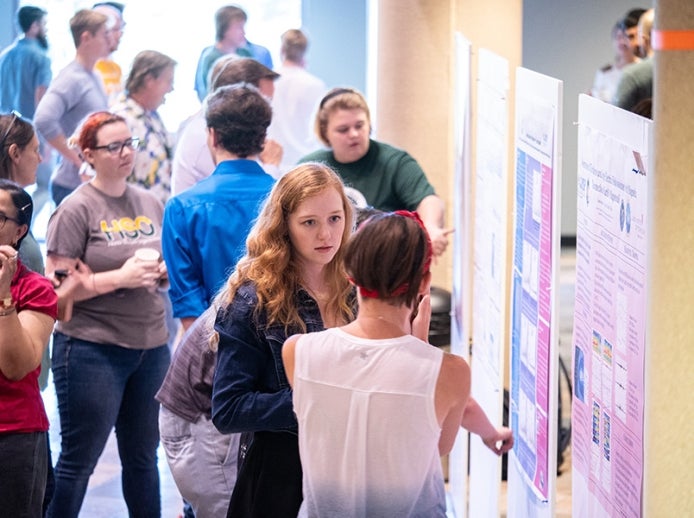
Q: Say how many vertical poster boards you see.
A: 4